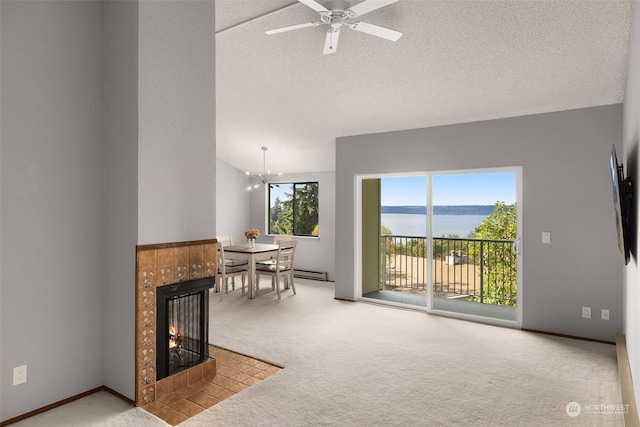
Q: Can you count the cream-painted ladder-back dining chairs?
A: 4